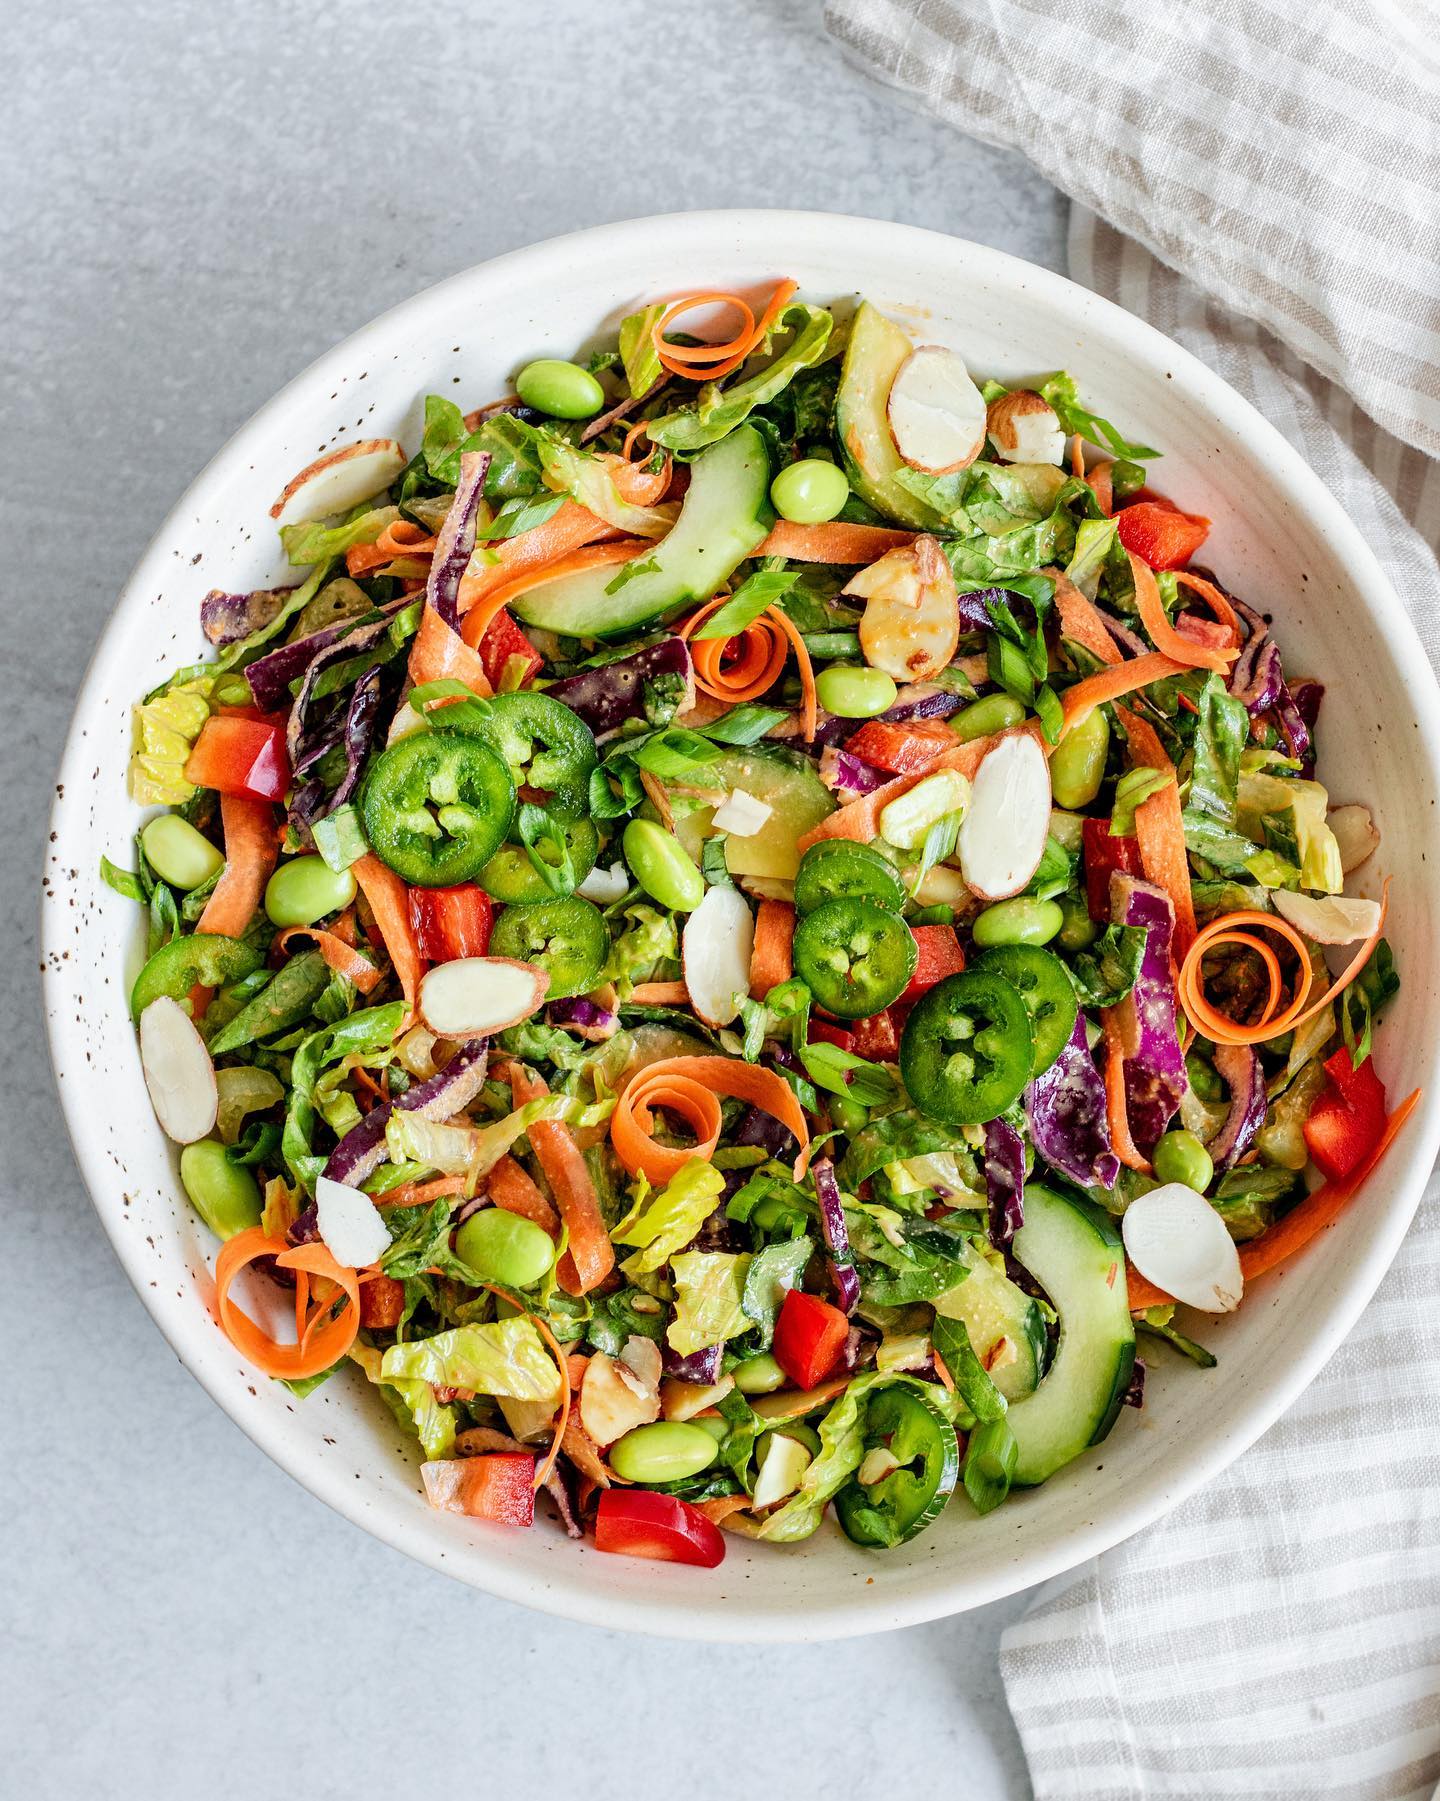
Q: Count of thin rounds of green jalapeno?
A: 10